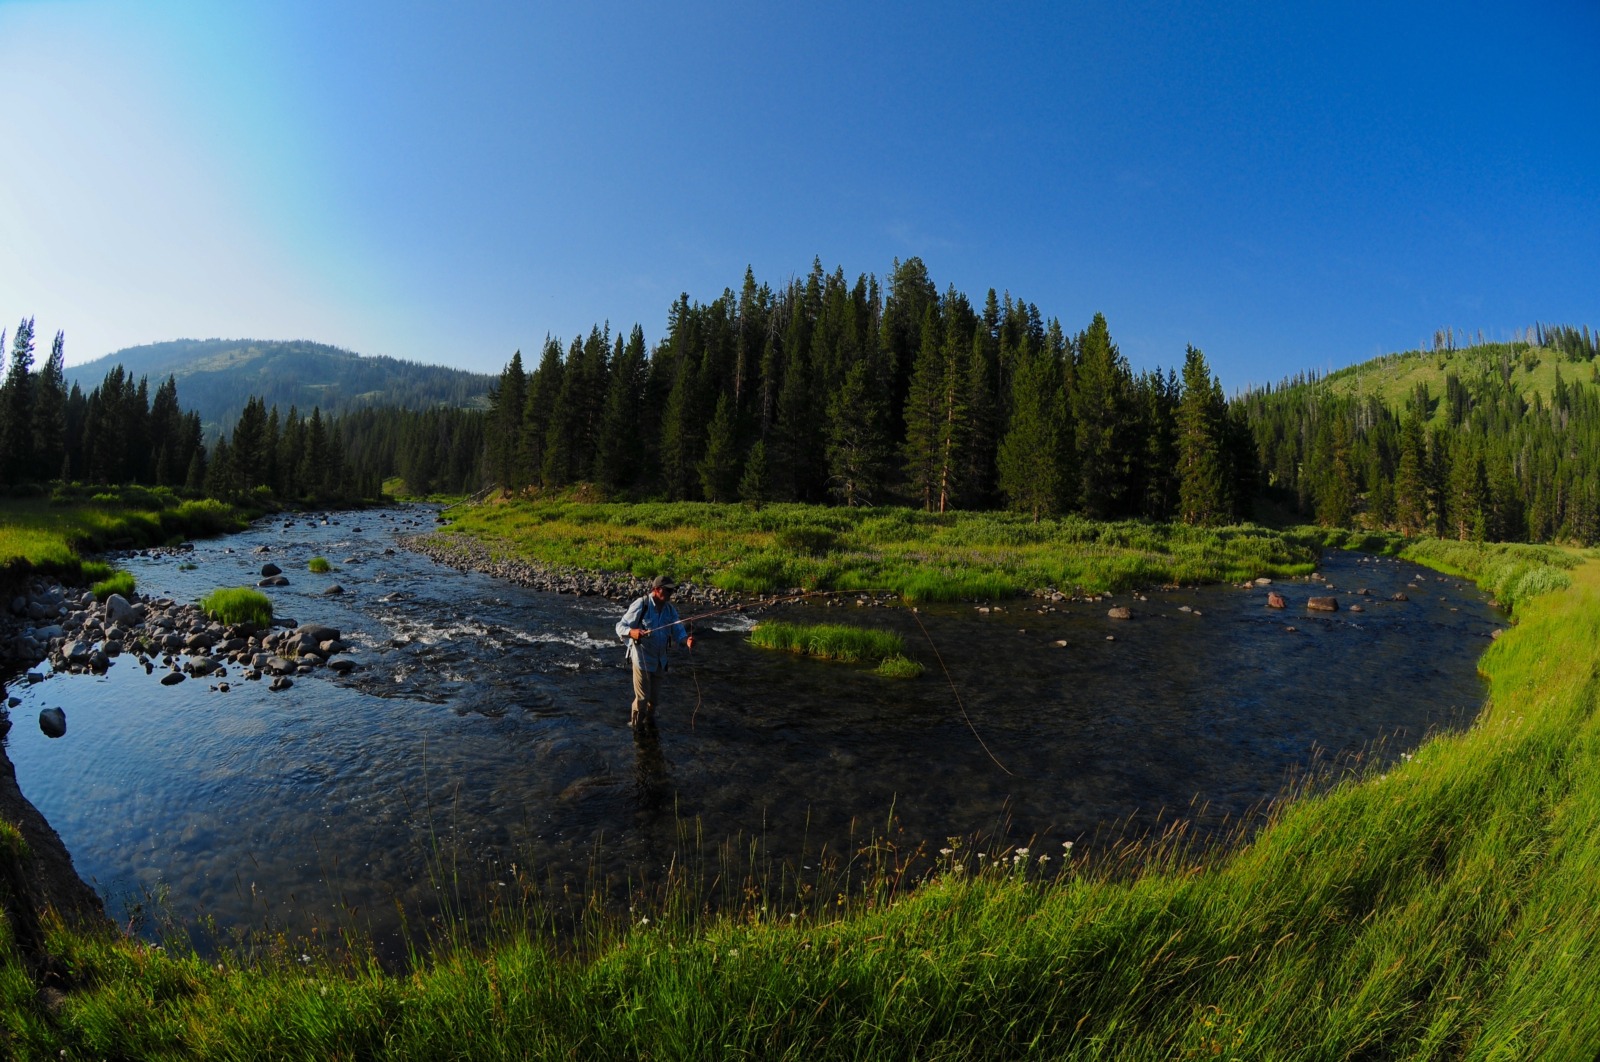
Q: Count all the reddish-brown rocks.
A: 2